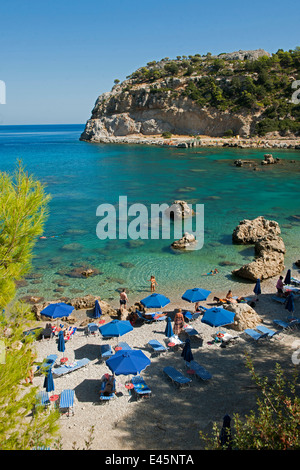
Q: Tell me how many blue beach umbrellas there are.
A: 15